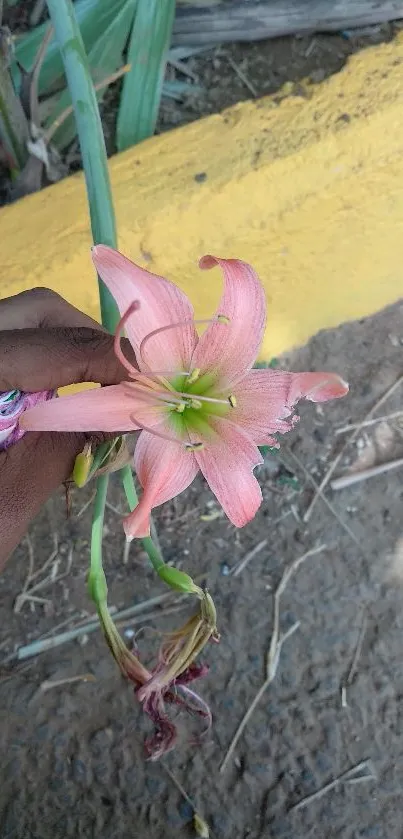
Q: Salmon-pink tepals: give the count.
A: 6